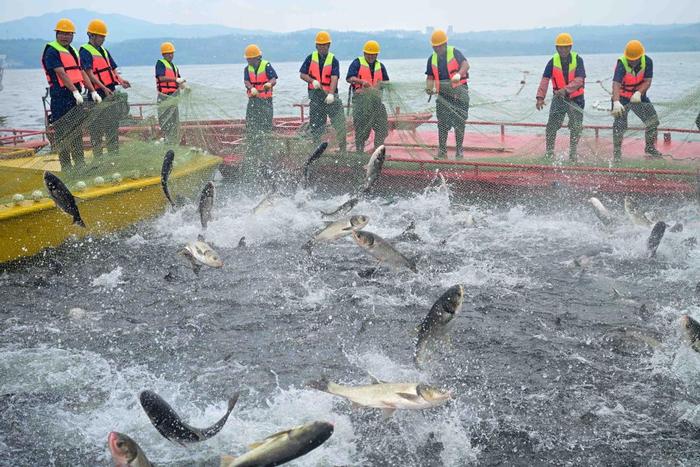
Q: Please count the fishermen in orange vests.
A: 9